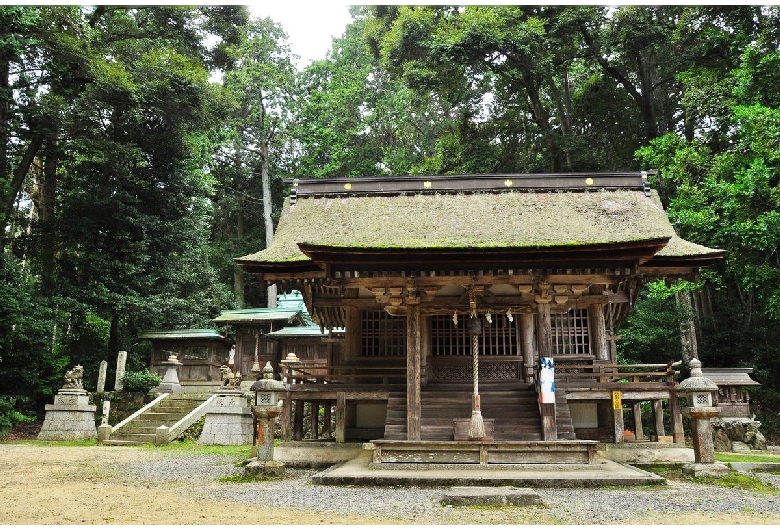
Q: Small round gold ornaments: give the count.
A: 4